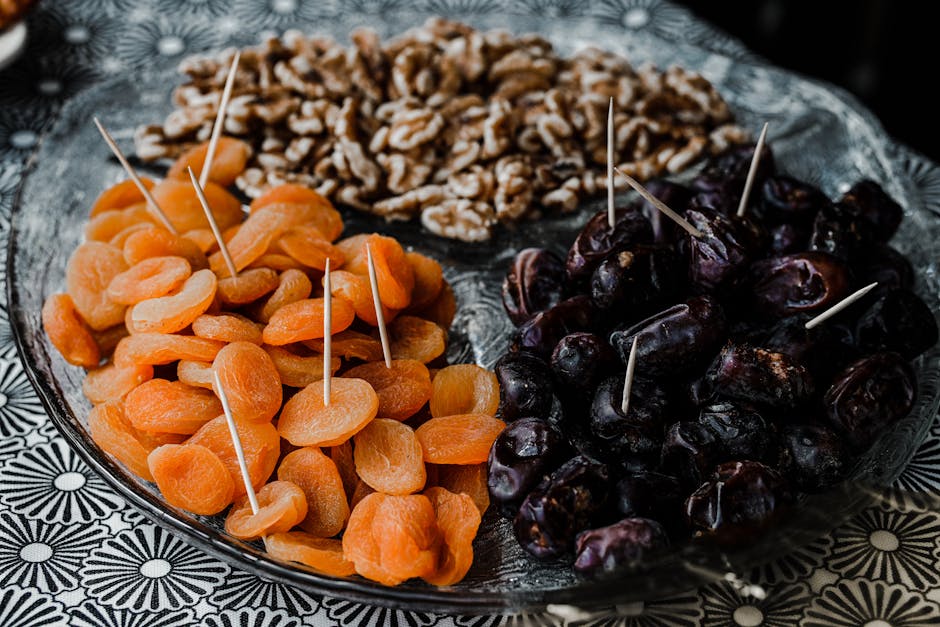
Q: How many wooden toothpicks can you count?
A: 11